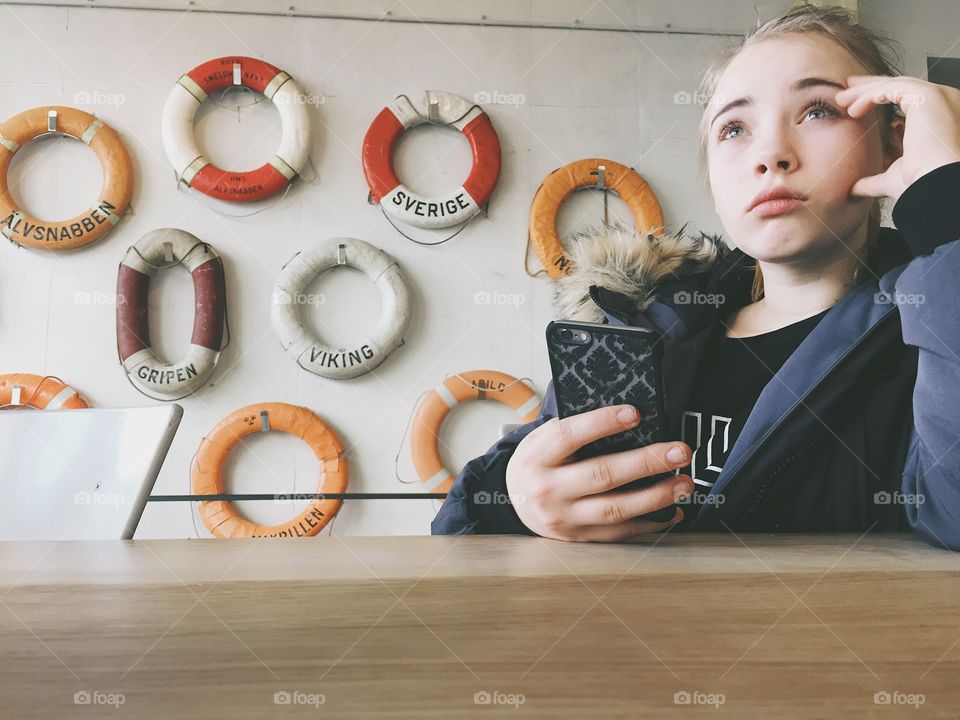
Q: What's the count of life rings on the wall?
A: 9